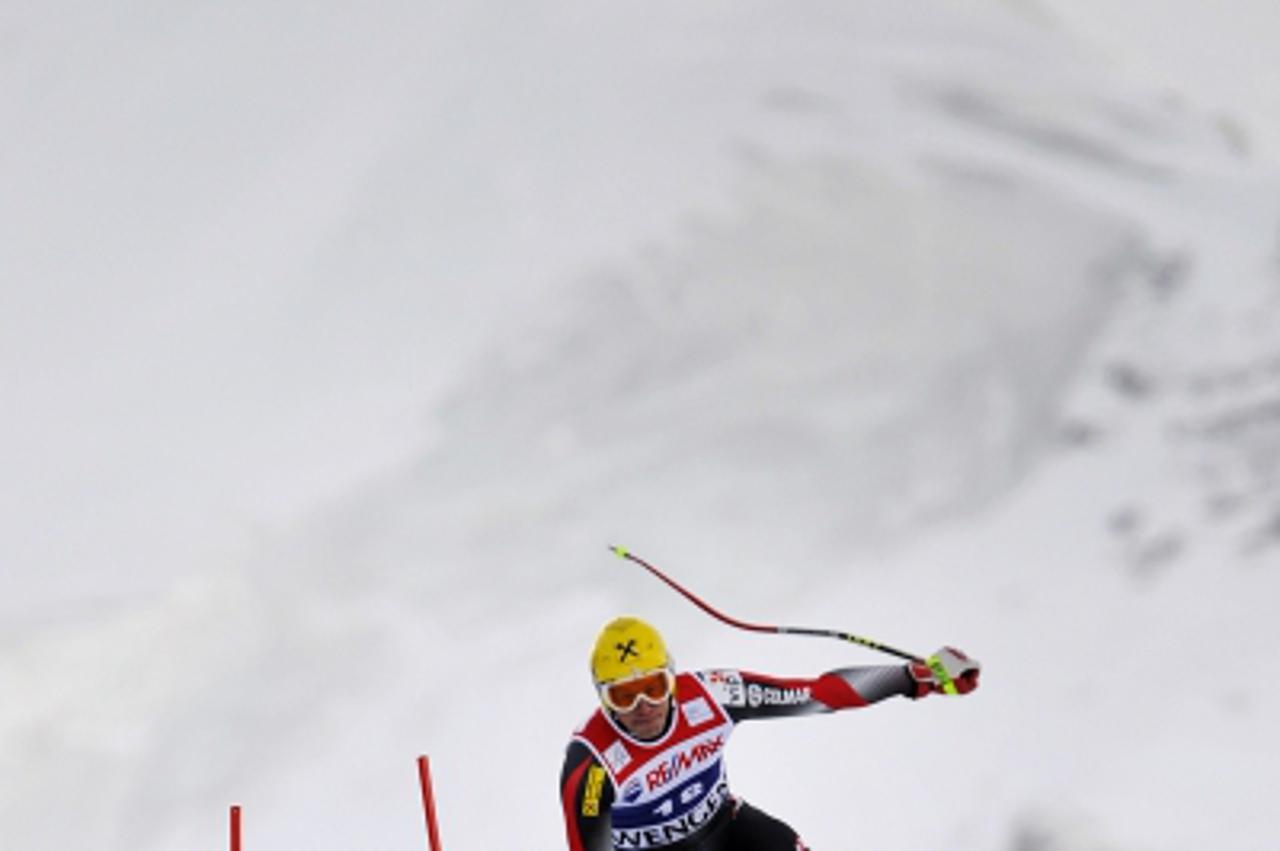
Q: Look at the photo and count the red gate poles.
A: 2